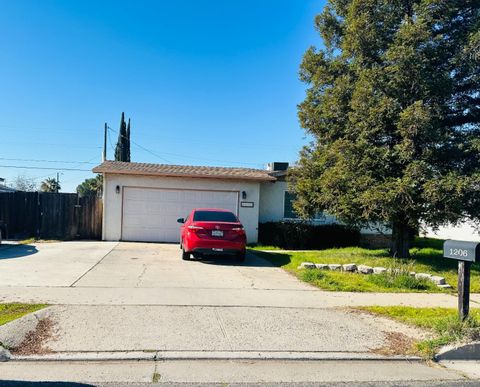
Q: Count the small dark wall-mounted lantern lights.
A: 2